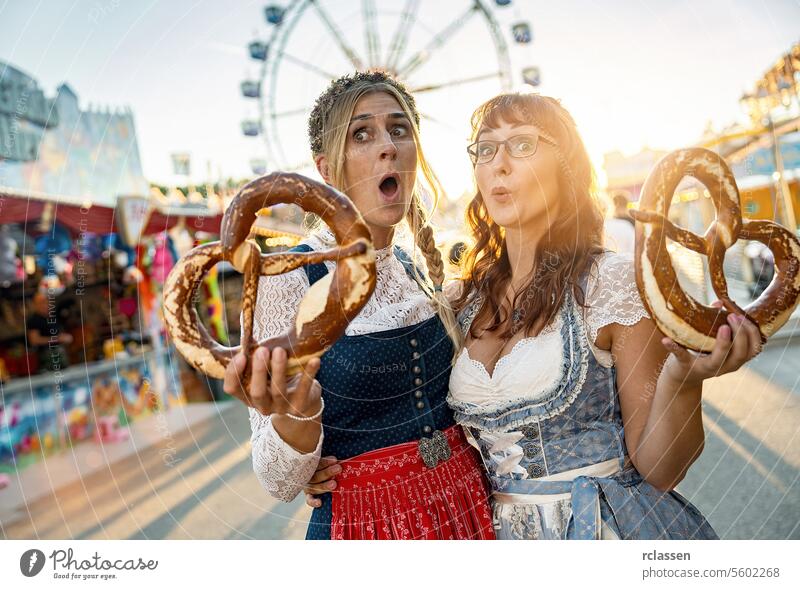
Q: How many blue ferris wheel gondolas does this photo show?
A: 8